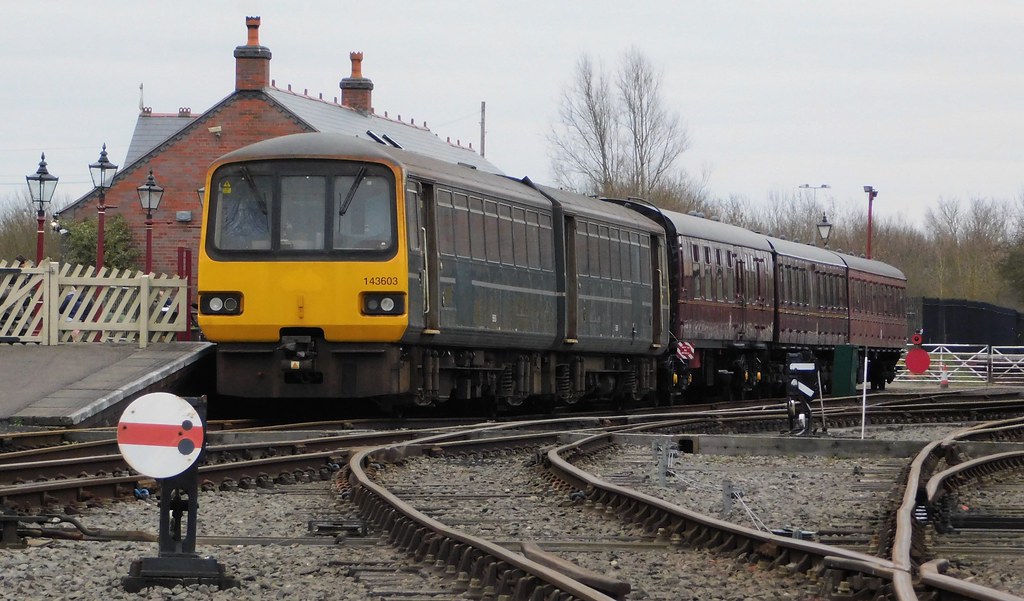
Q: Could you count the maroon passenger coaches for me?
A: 3